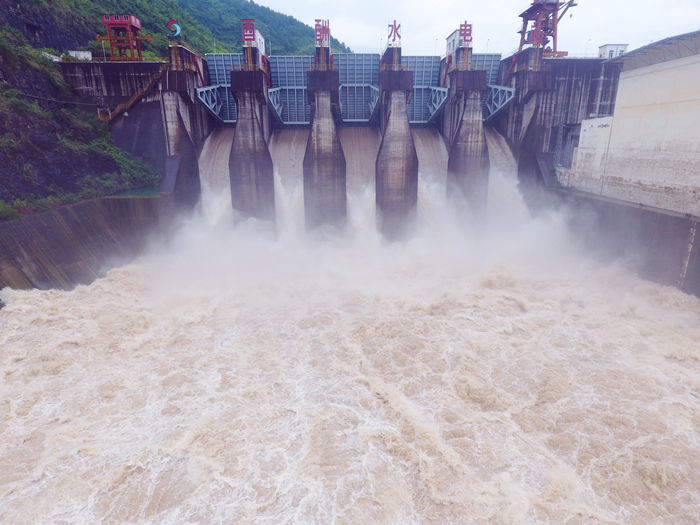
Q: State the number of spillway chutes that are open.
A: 5